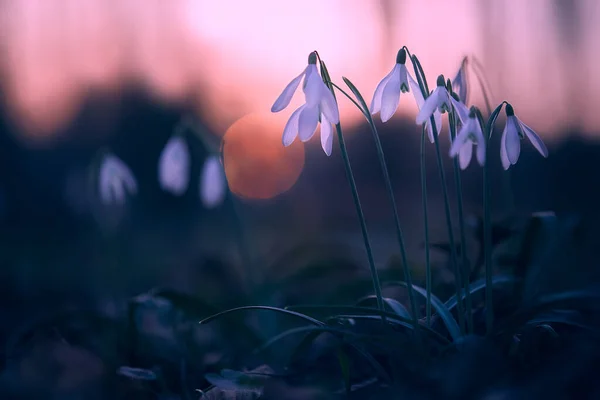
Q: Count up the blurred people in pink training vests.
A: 0